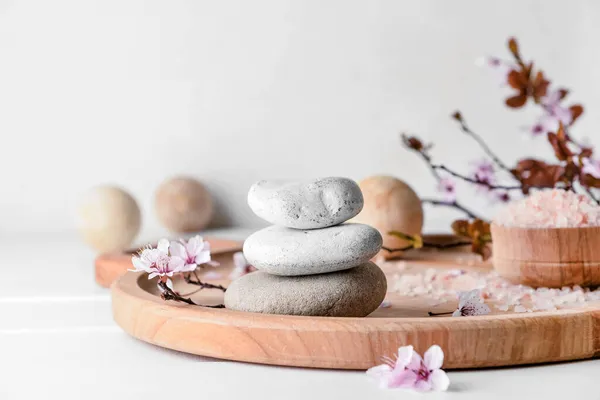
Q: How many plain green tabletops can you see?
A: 0